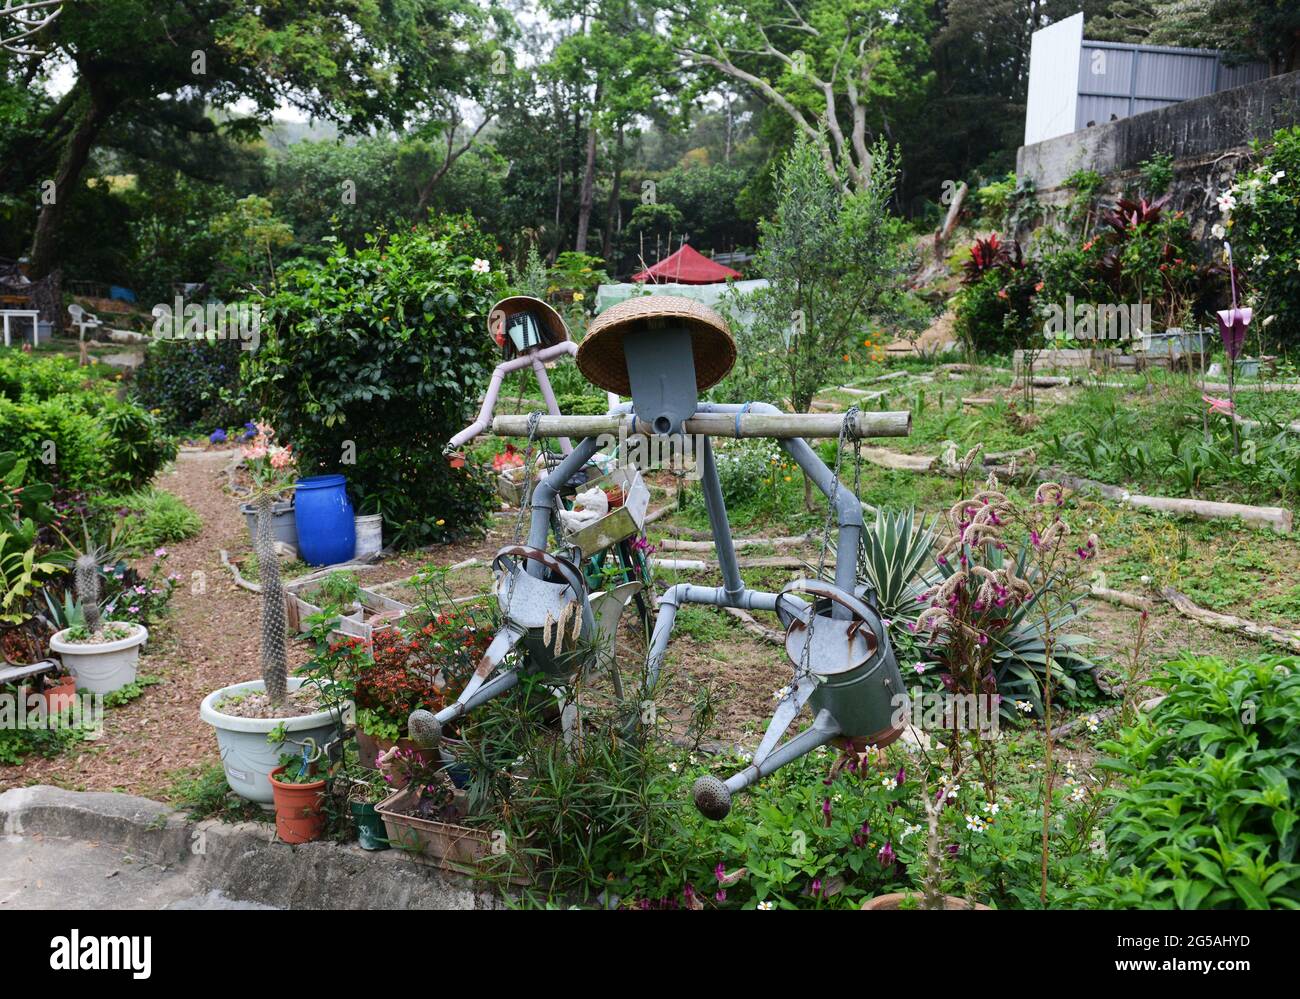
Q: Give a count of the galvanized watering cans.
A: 2